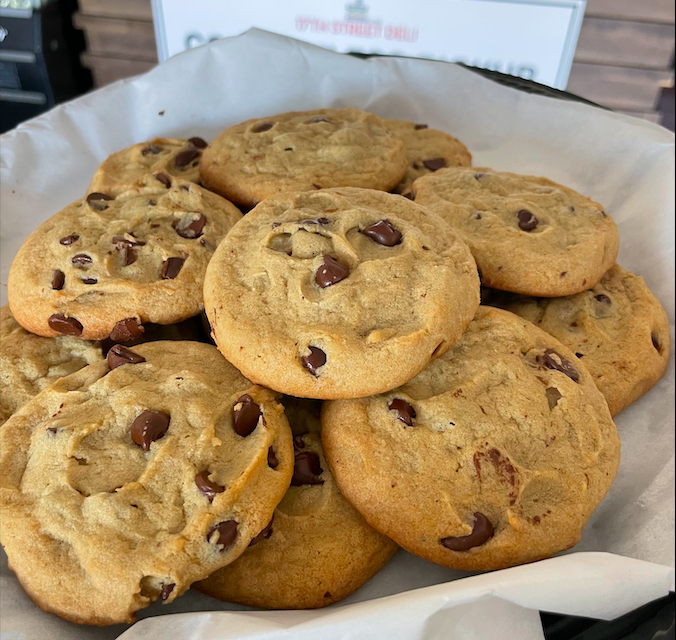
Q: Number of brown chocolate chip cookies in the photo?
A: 11